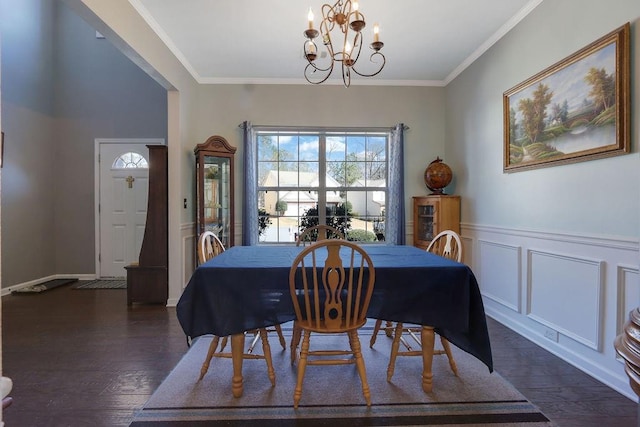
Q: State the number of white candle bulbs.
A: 5